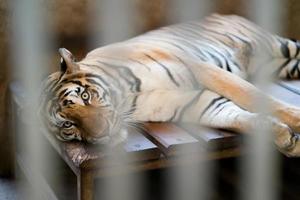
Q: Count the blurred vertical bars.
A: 4